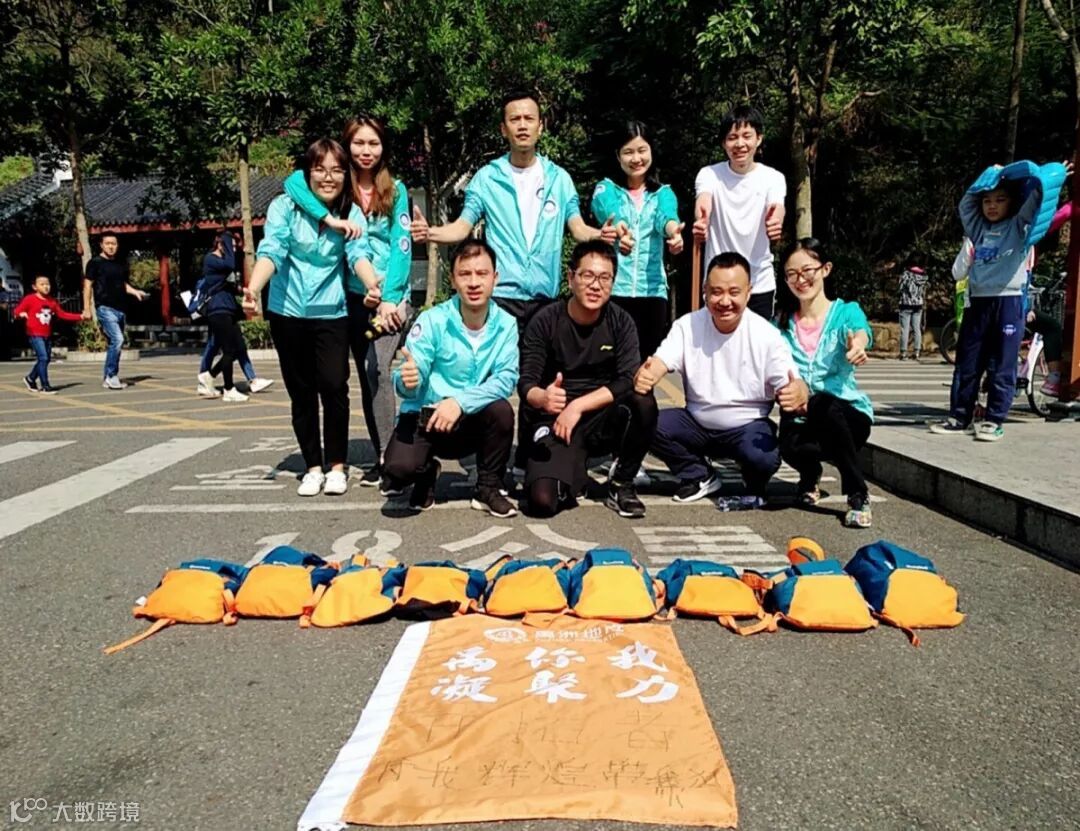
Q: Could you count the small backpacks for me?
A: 9